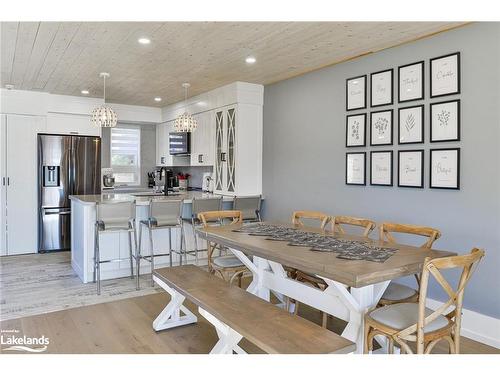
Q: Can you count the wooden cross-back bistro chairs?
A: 5